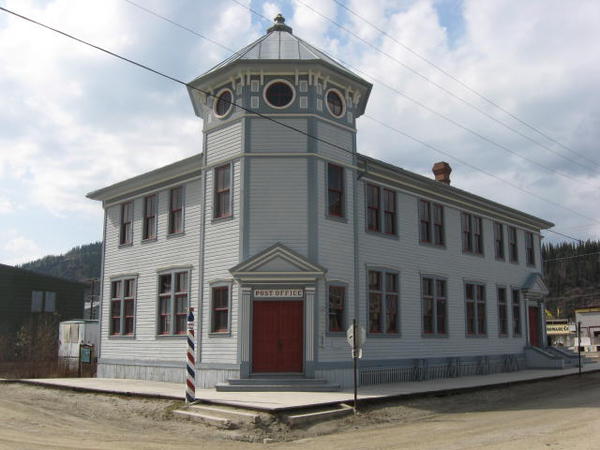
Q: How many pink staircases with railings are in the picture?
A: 0